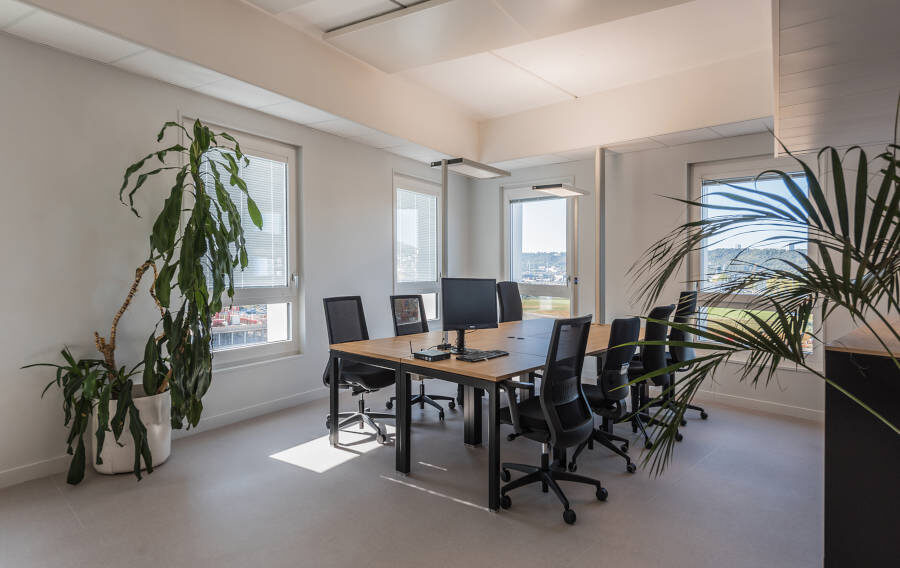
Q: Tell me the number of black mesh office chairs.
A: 7